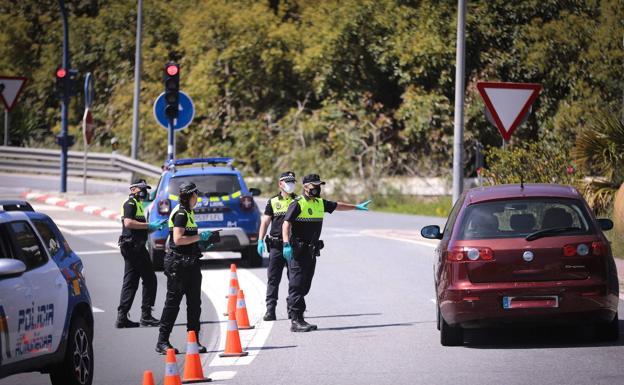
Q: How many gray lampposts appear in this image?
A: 2